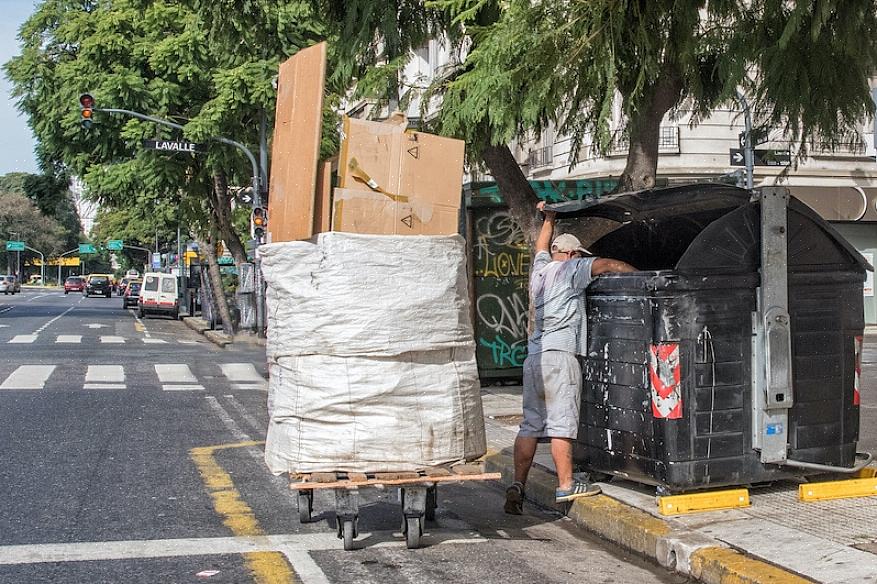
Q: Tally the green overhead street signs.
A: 3